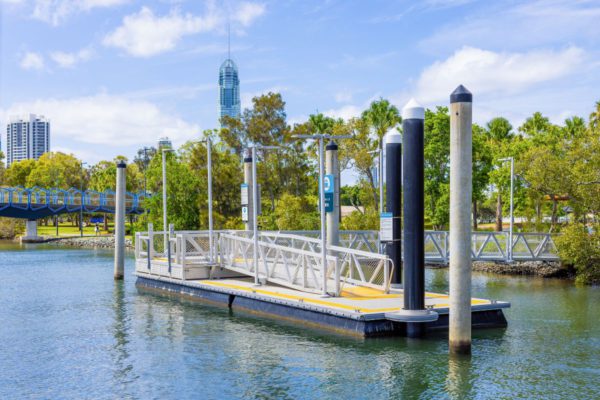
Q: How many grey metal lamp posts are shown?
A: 6